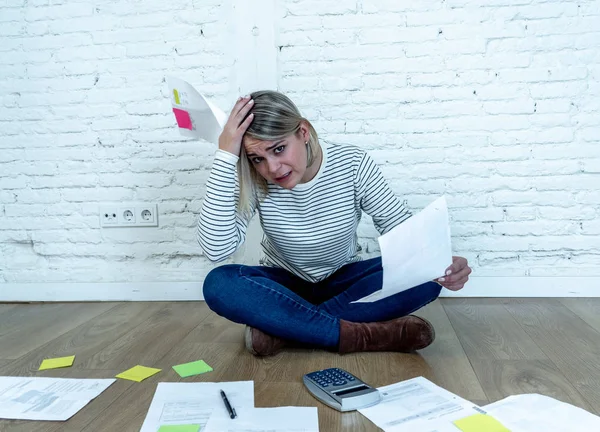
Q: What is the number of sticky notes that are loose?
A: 3